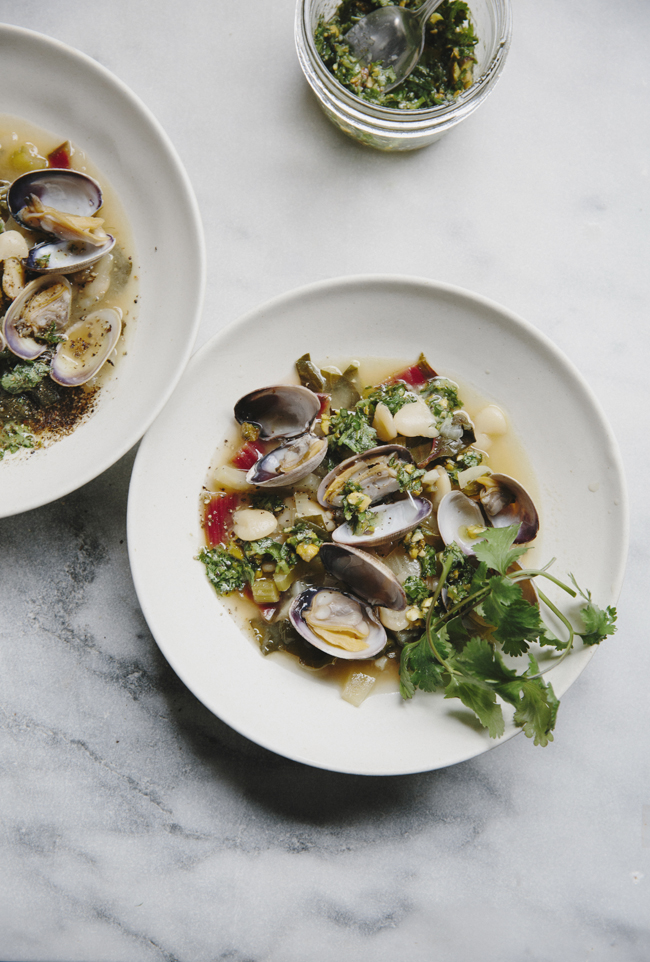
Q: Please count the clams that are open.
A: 6